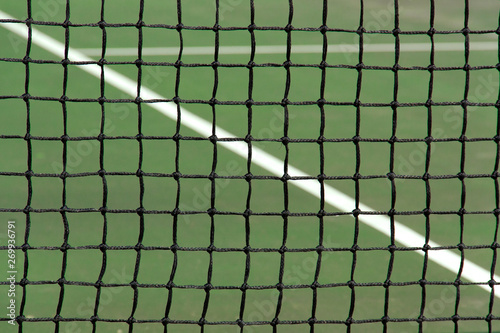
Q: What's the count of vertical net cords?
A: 14